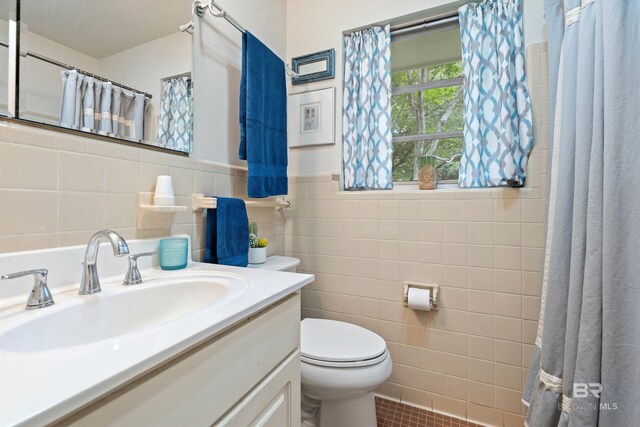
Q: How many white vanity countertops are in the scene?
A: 1